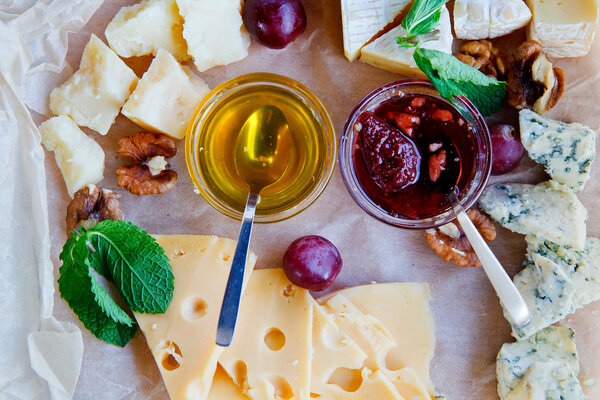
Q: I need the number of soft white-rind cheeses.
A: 4